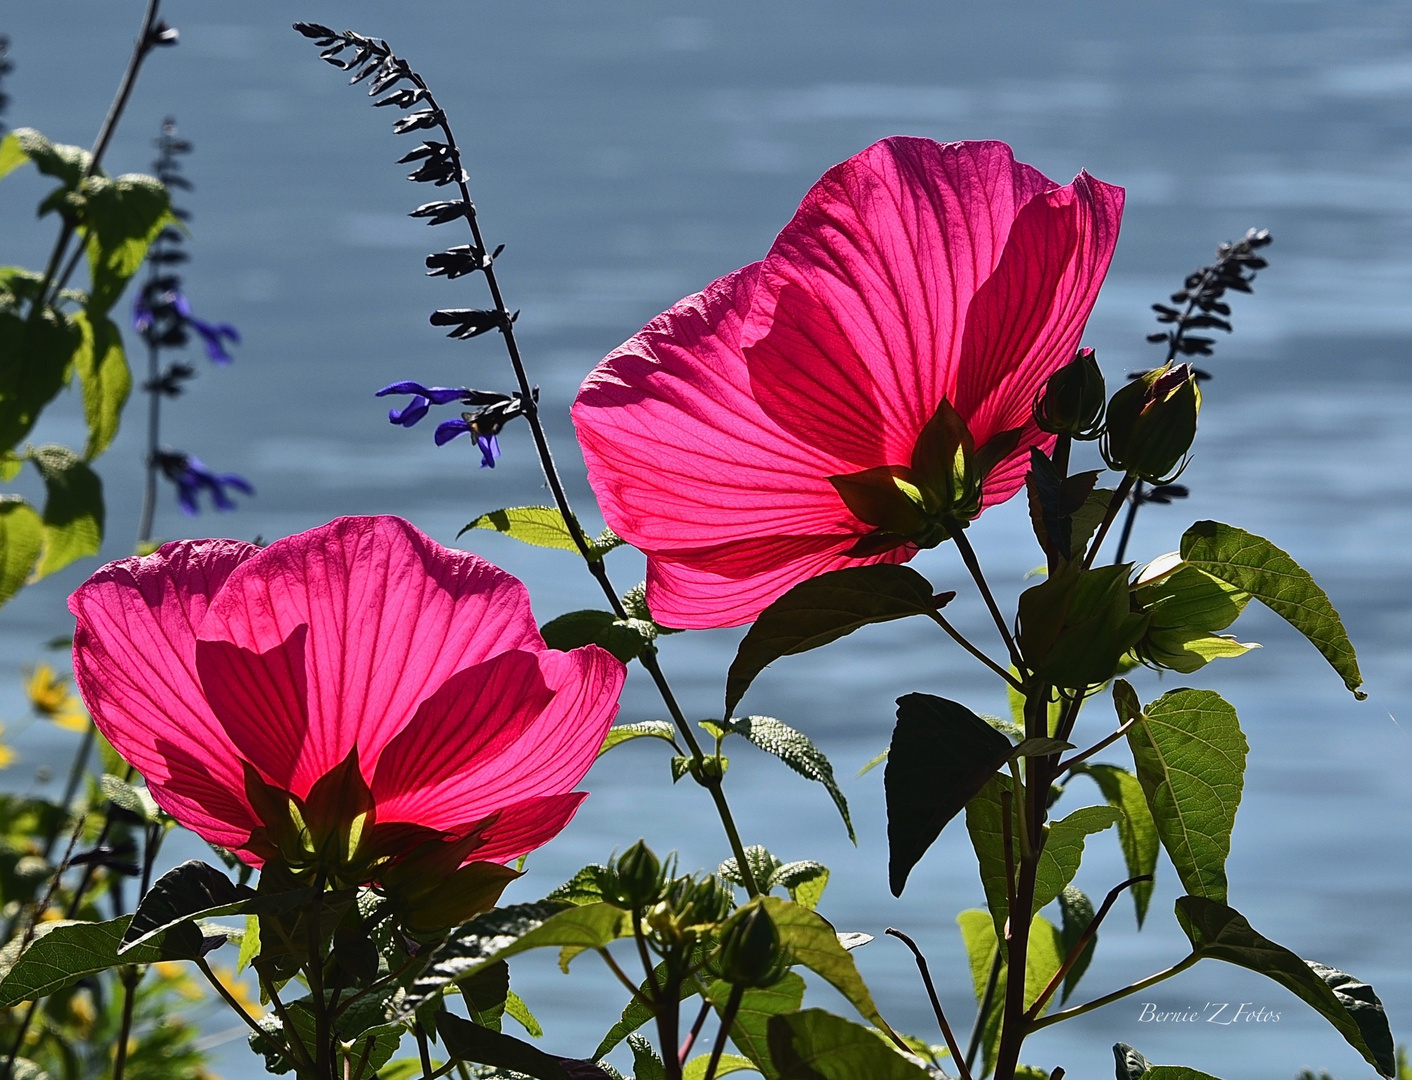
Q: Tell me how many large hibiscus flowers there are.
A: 2